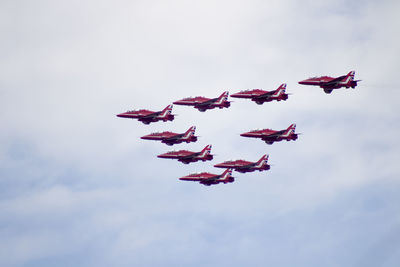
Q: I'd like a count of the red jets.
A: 9